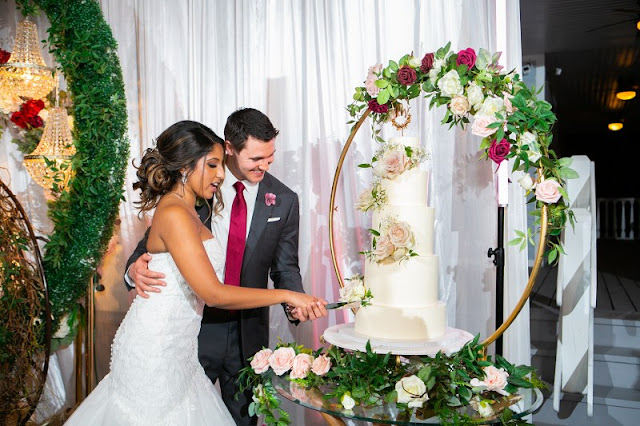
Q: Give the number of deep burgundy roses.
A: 5